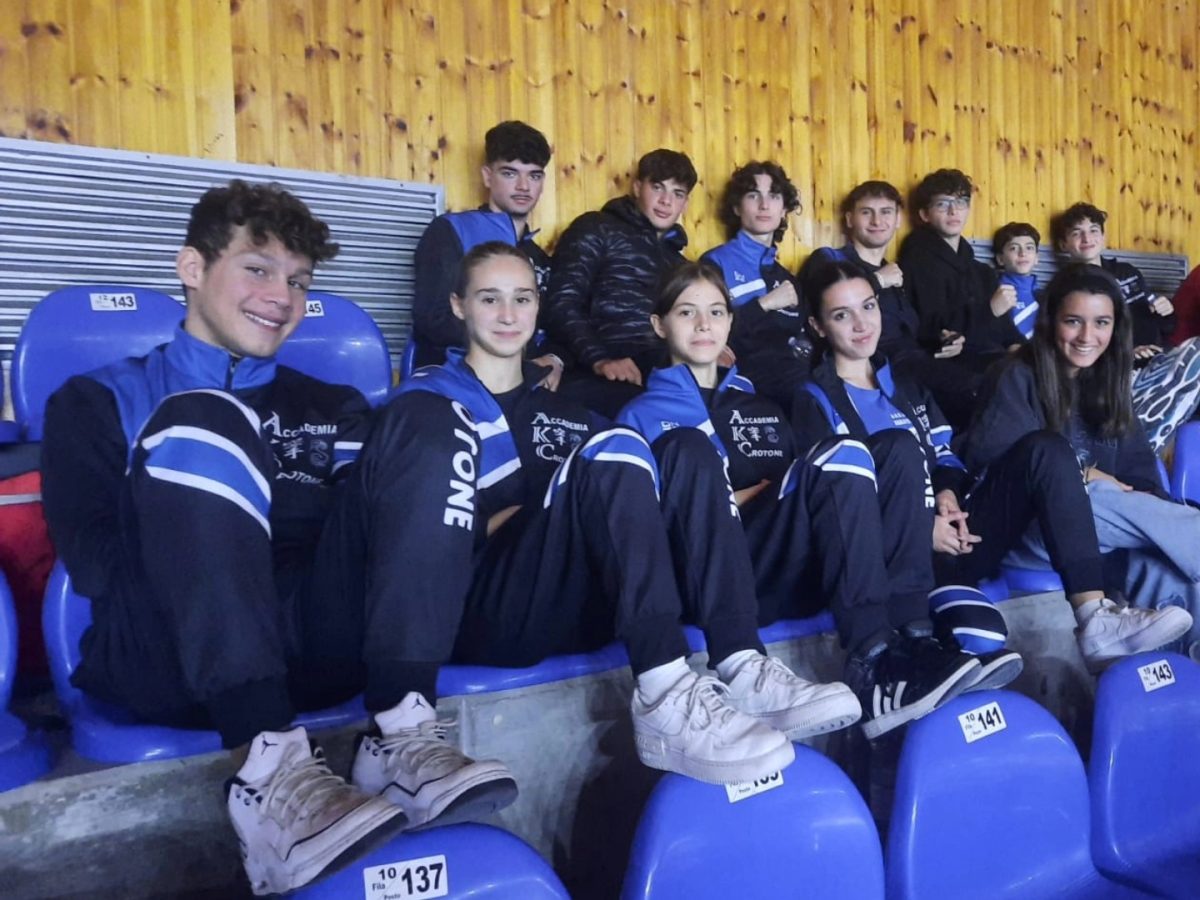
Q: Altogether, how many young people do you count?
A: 12